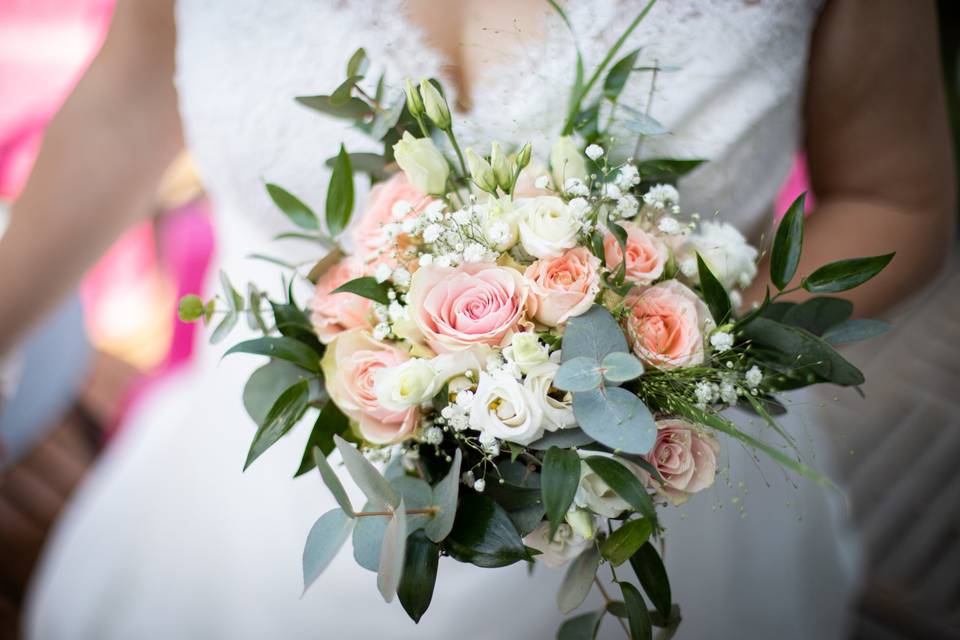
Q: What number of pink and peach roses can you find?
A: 8